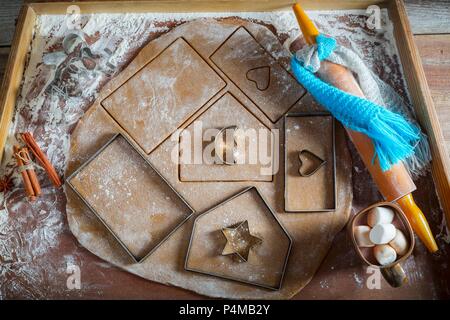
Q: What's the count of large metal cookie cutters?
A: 3